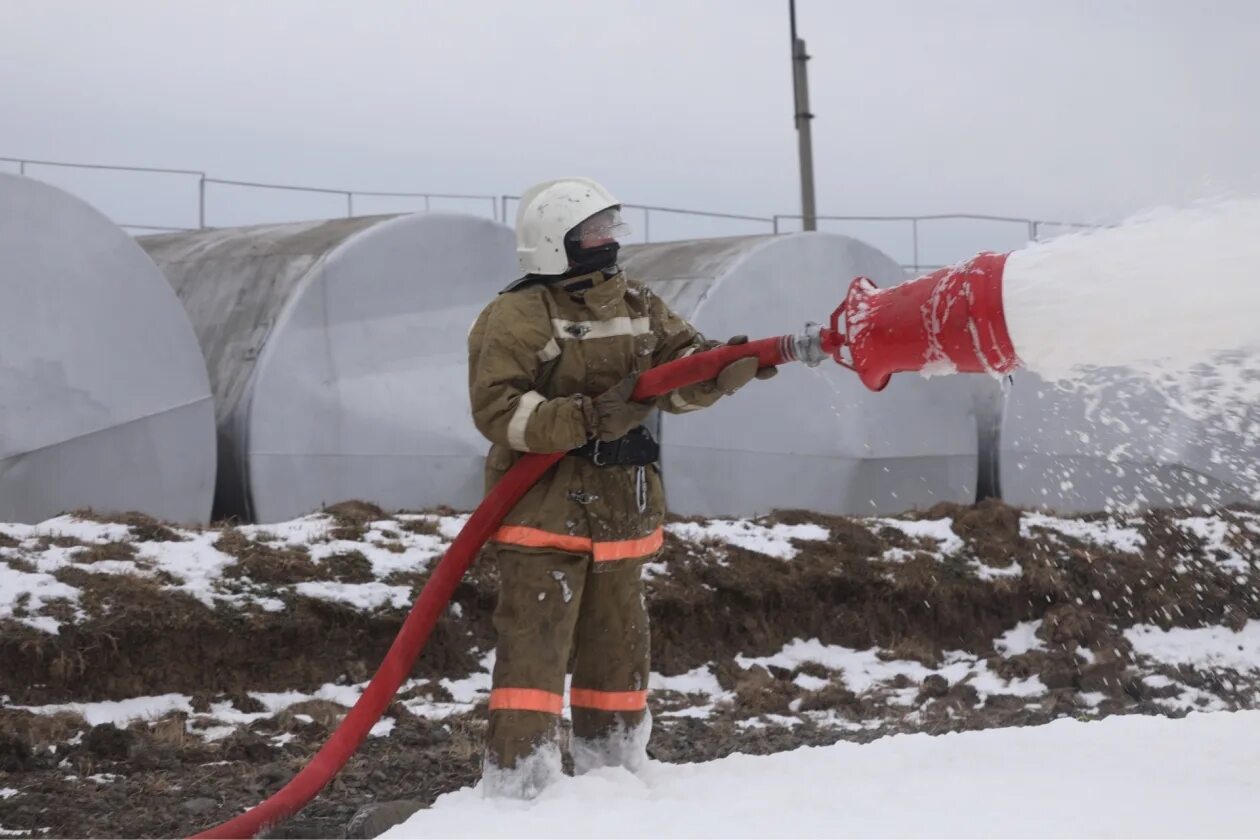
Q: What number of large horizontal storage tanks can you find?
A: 4